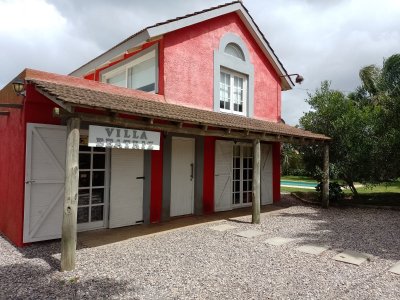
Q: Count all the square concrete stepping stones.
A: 6